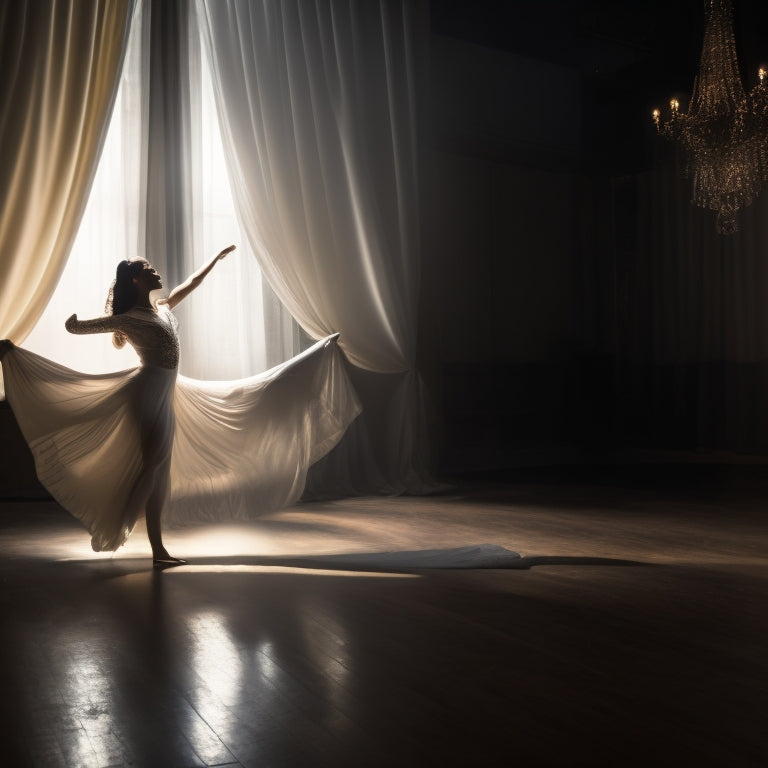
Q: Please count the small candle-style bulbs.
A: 3